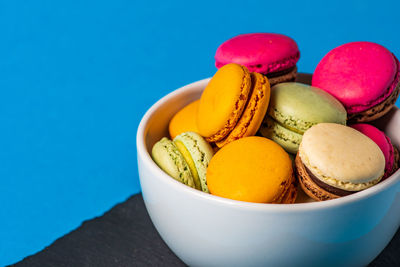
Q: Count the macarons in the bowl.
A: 9